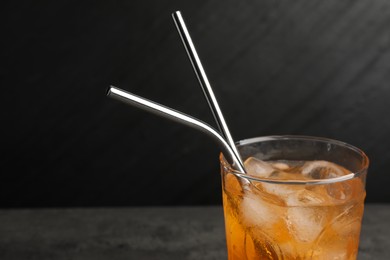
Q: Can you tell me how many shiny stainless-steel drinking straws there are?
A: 2